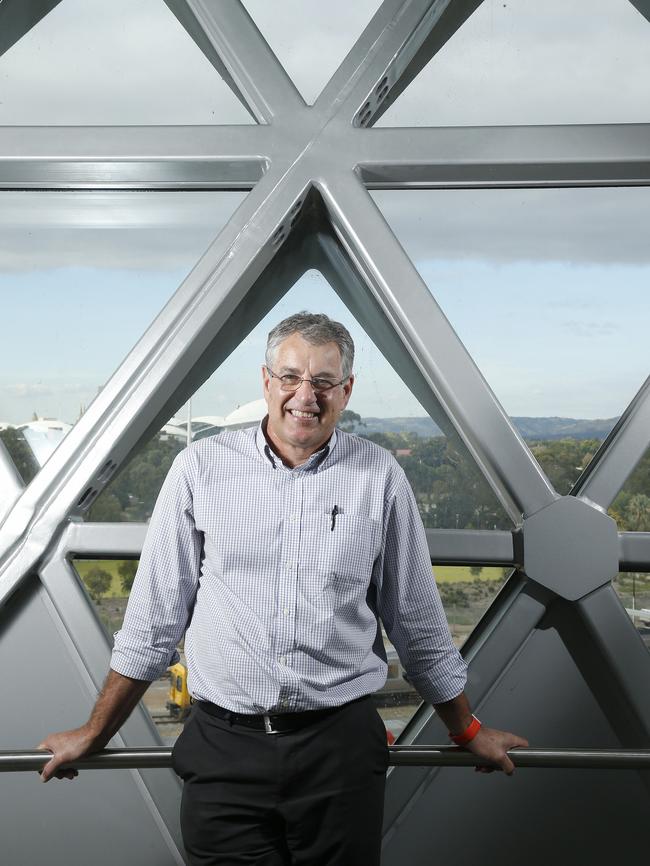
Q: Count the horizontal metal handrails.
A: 1